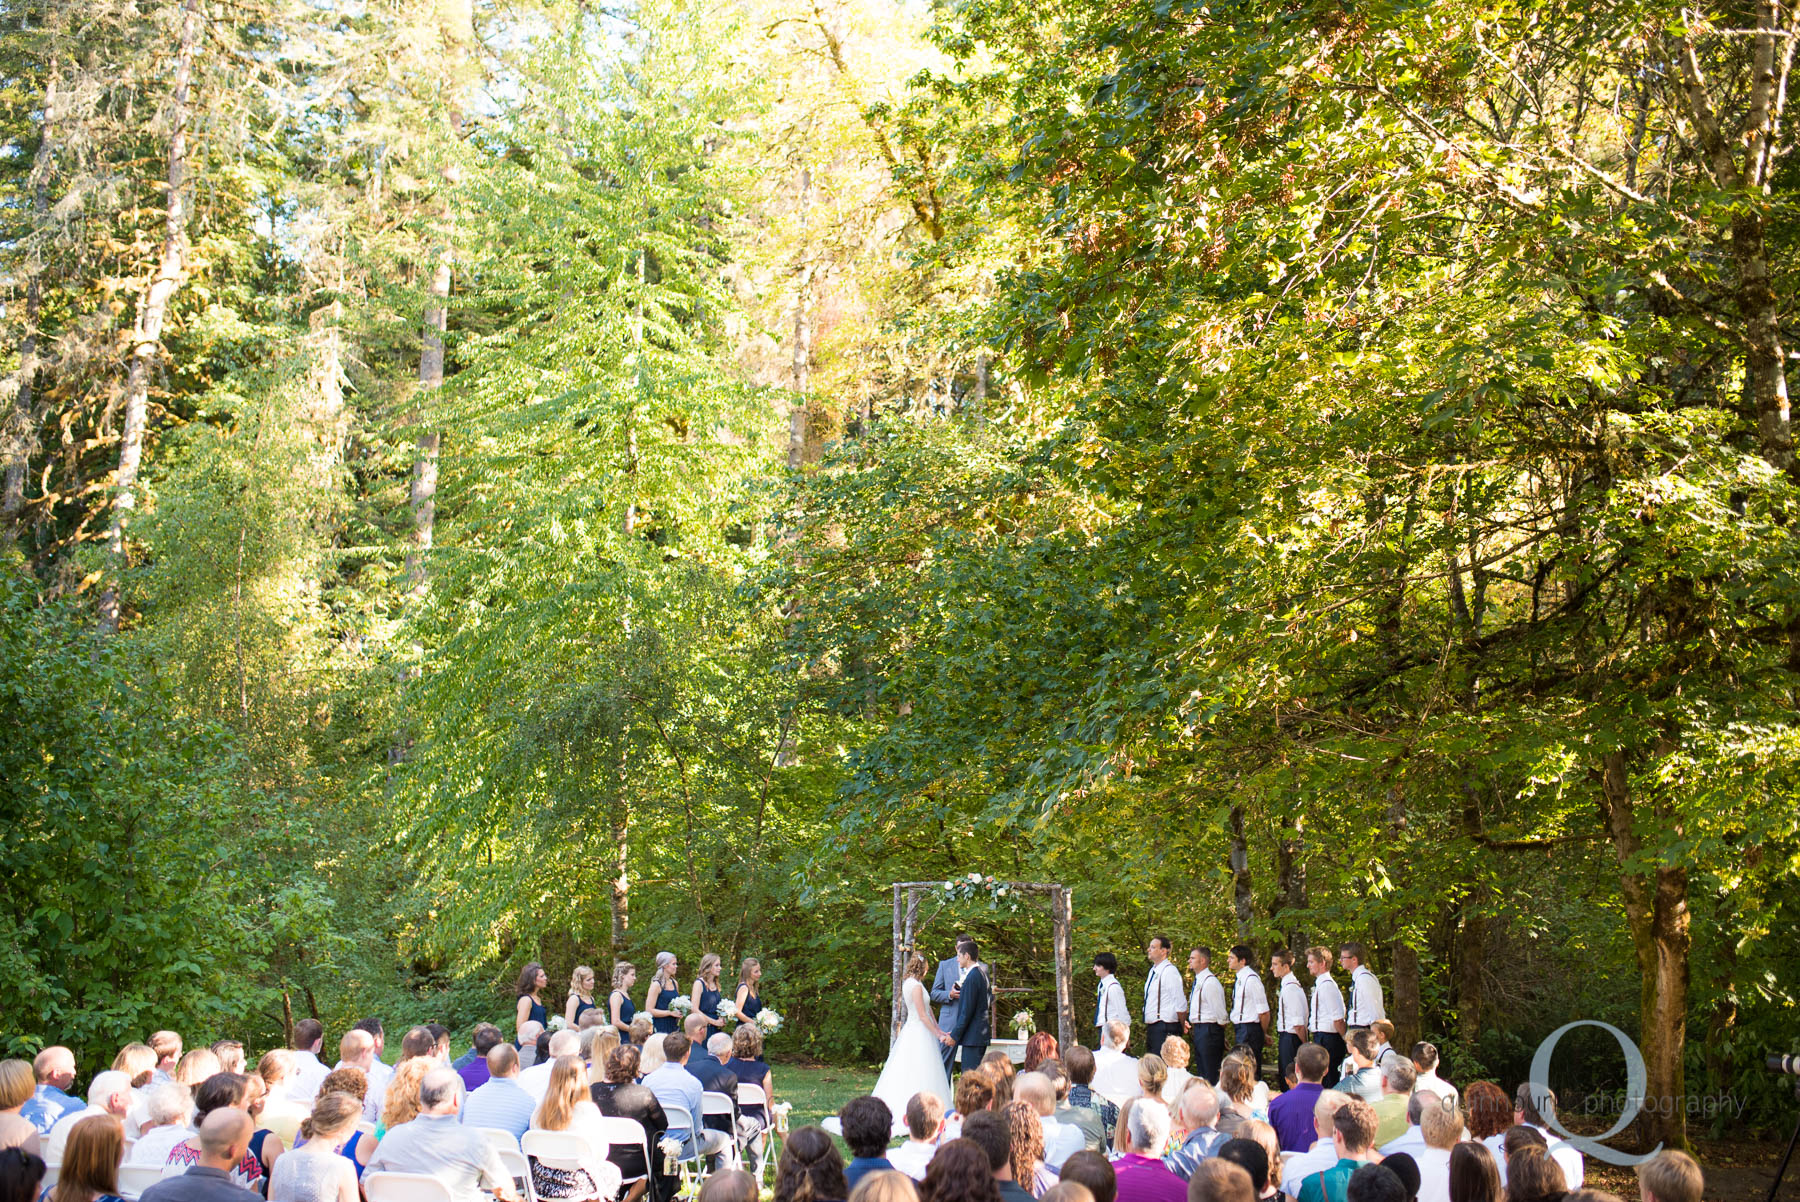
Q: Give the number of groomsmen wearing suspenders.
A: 7